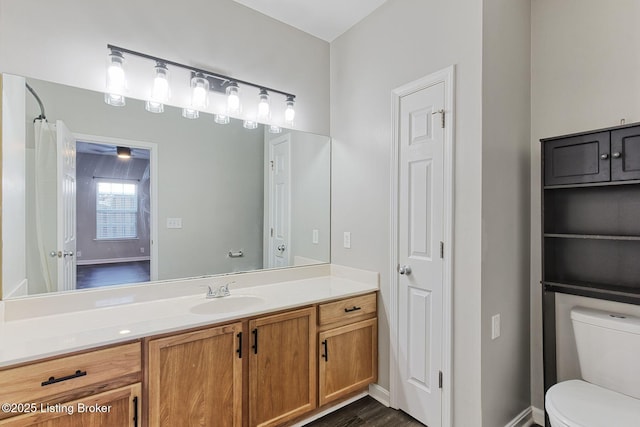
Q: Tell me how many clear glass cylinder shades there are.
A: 6